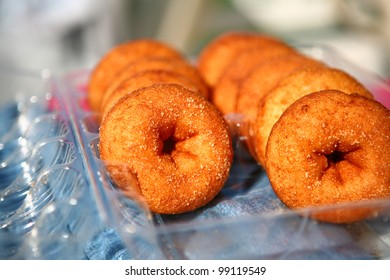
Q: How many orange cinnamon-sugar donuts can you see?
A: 9